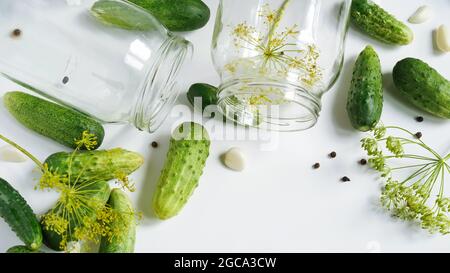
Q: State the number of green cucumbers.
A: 12